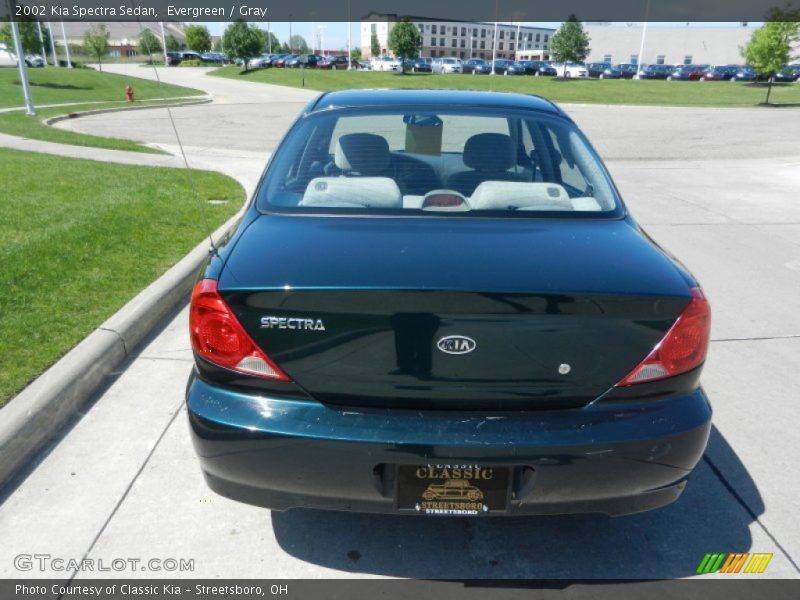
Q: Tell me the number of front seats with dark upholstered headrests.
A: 2